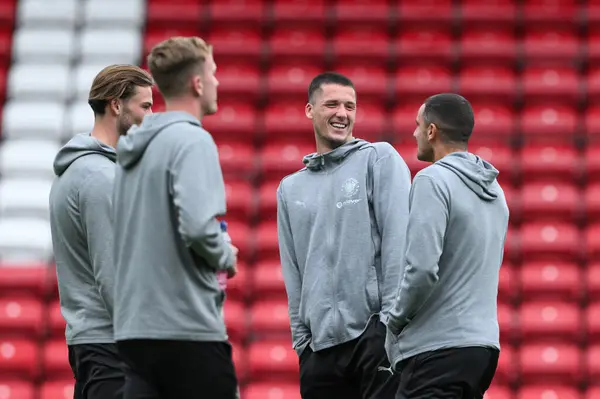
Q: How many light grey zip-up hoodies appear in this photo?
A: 4